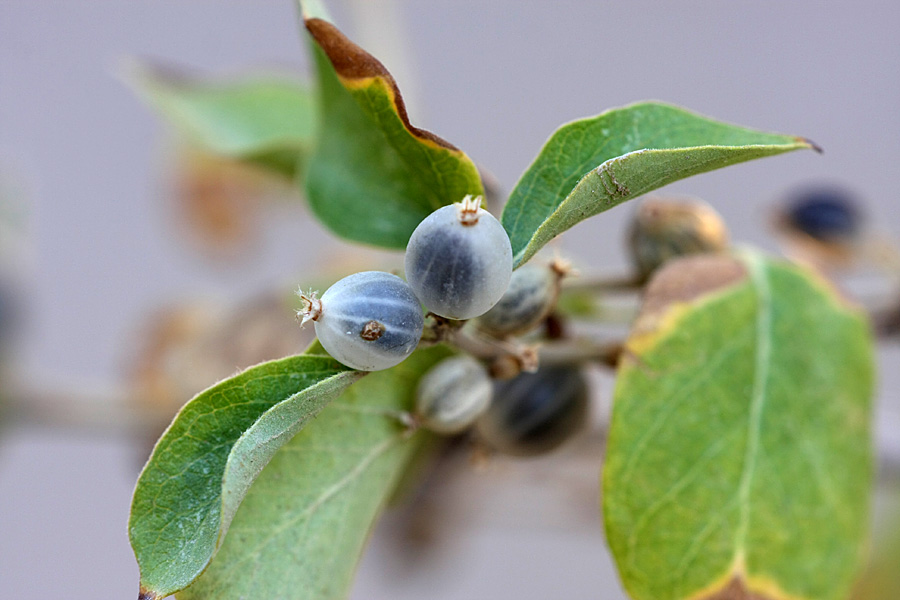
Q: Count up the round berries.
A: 7